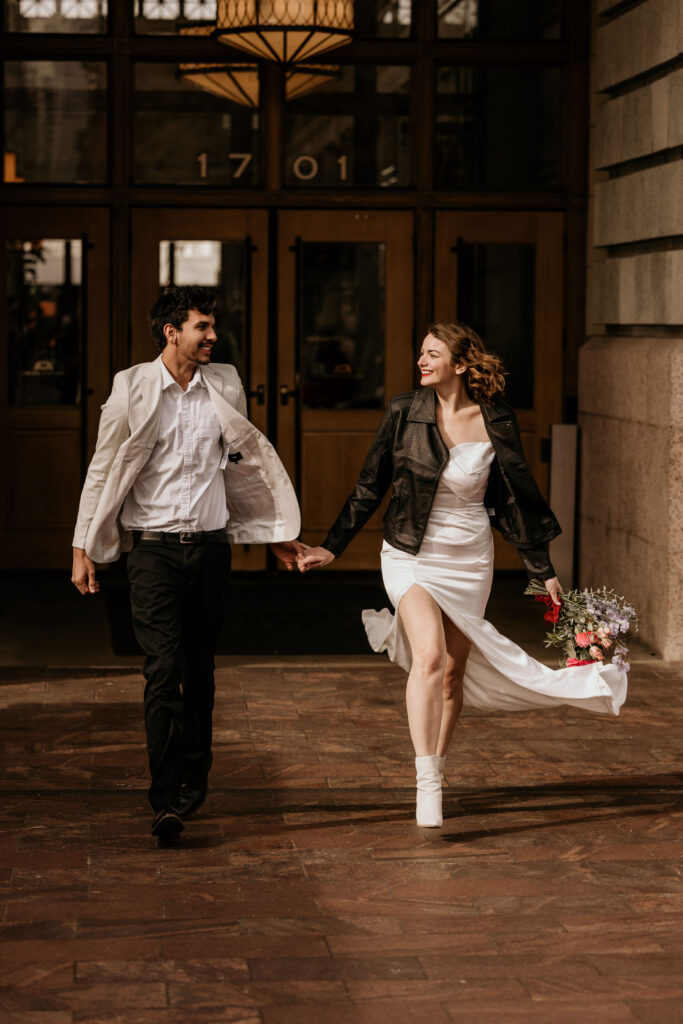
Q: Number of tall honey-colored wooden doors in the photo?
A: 4